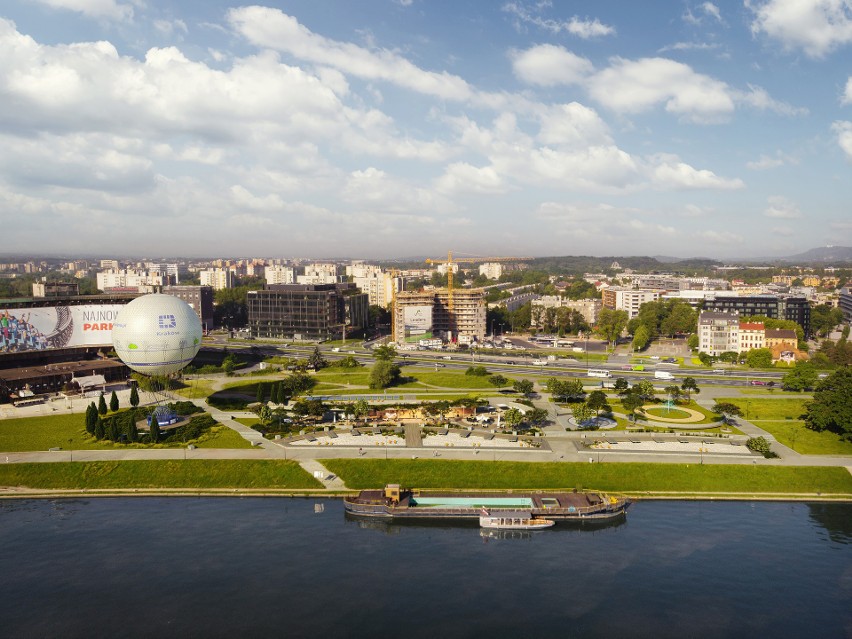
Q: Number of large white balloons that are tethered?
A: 1